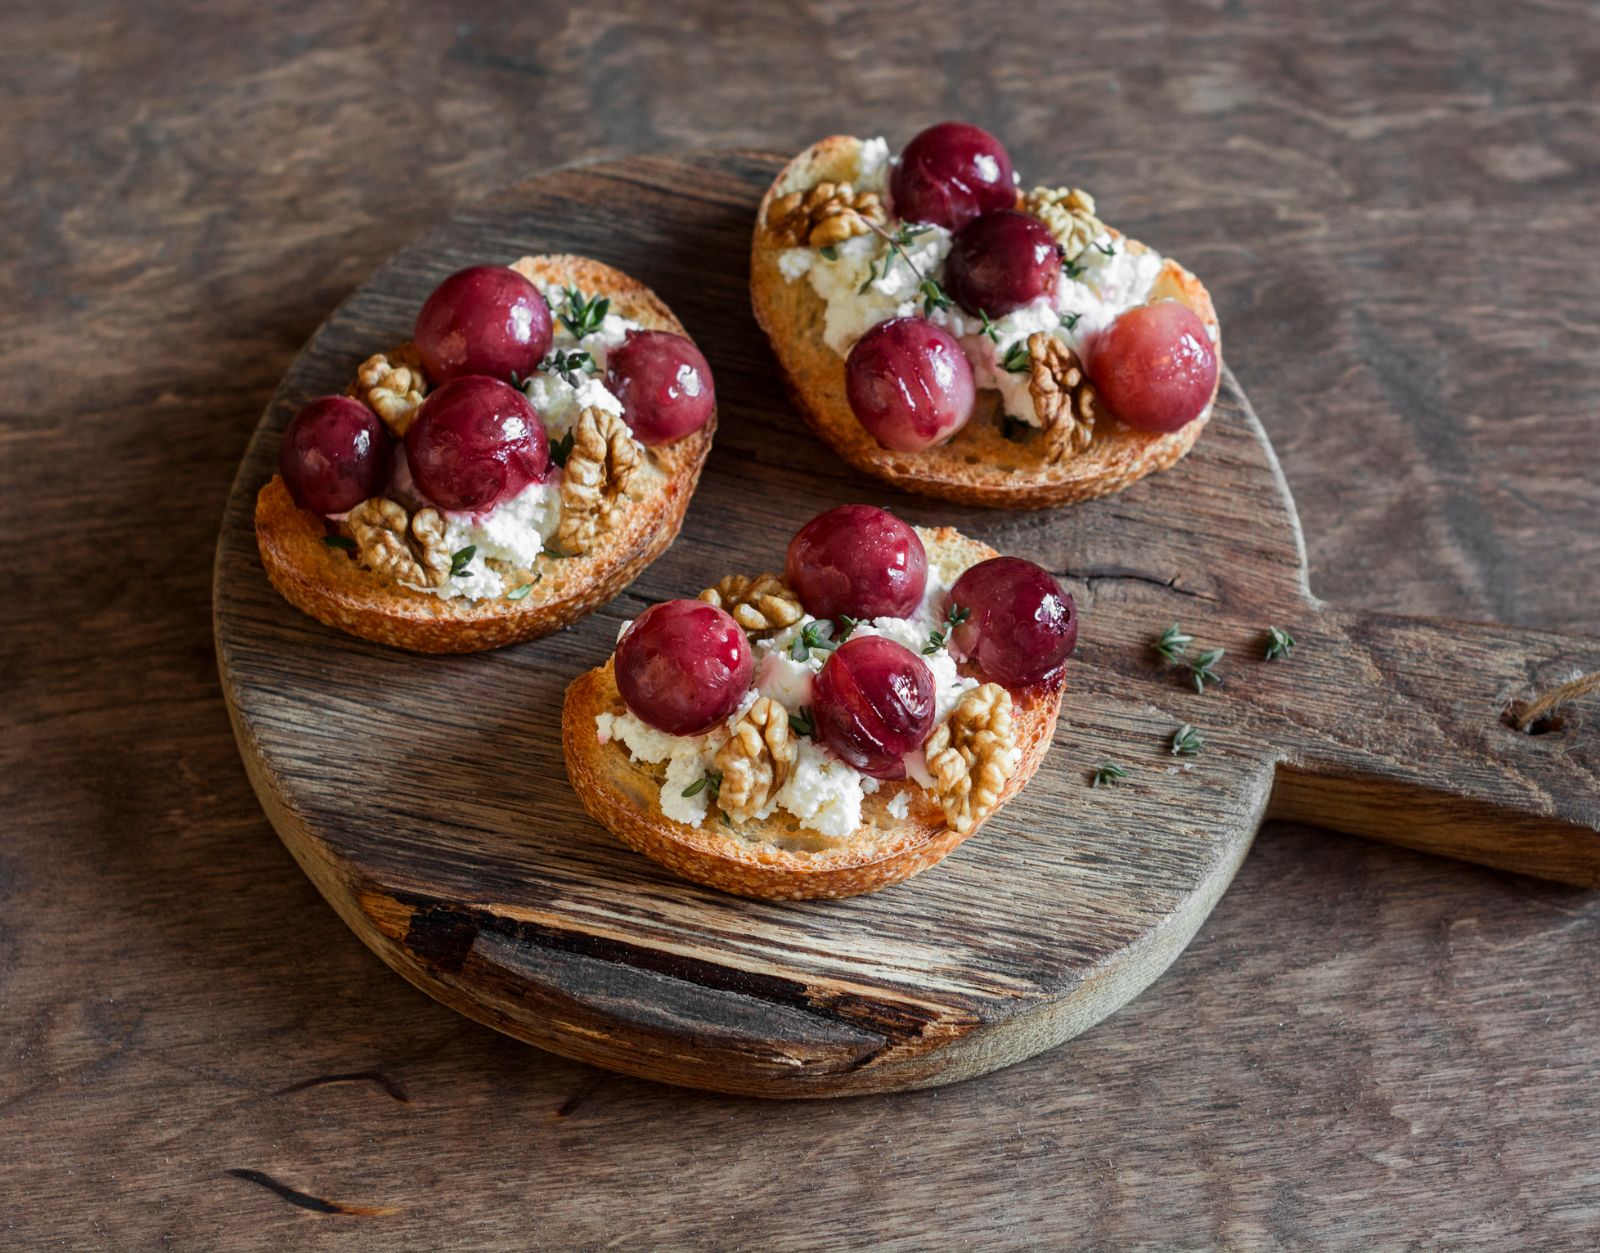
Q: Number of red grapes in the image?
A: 12